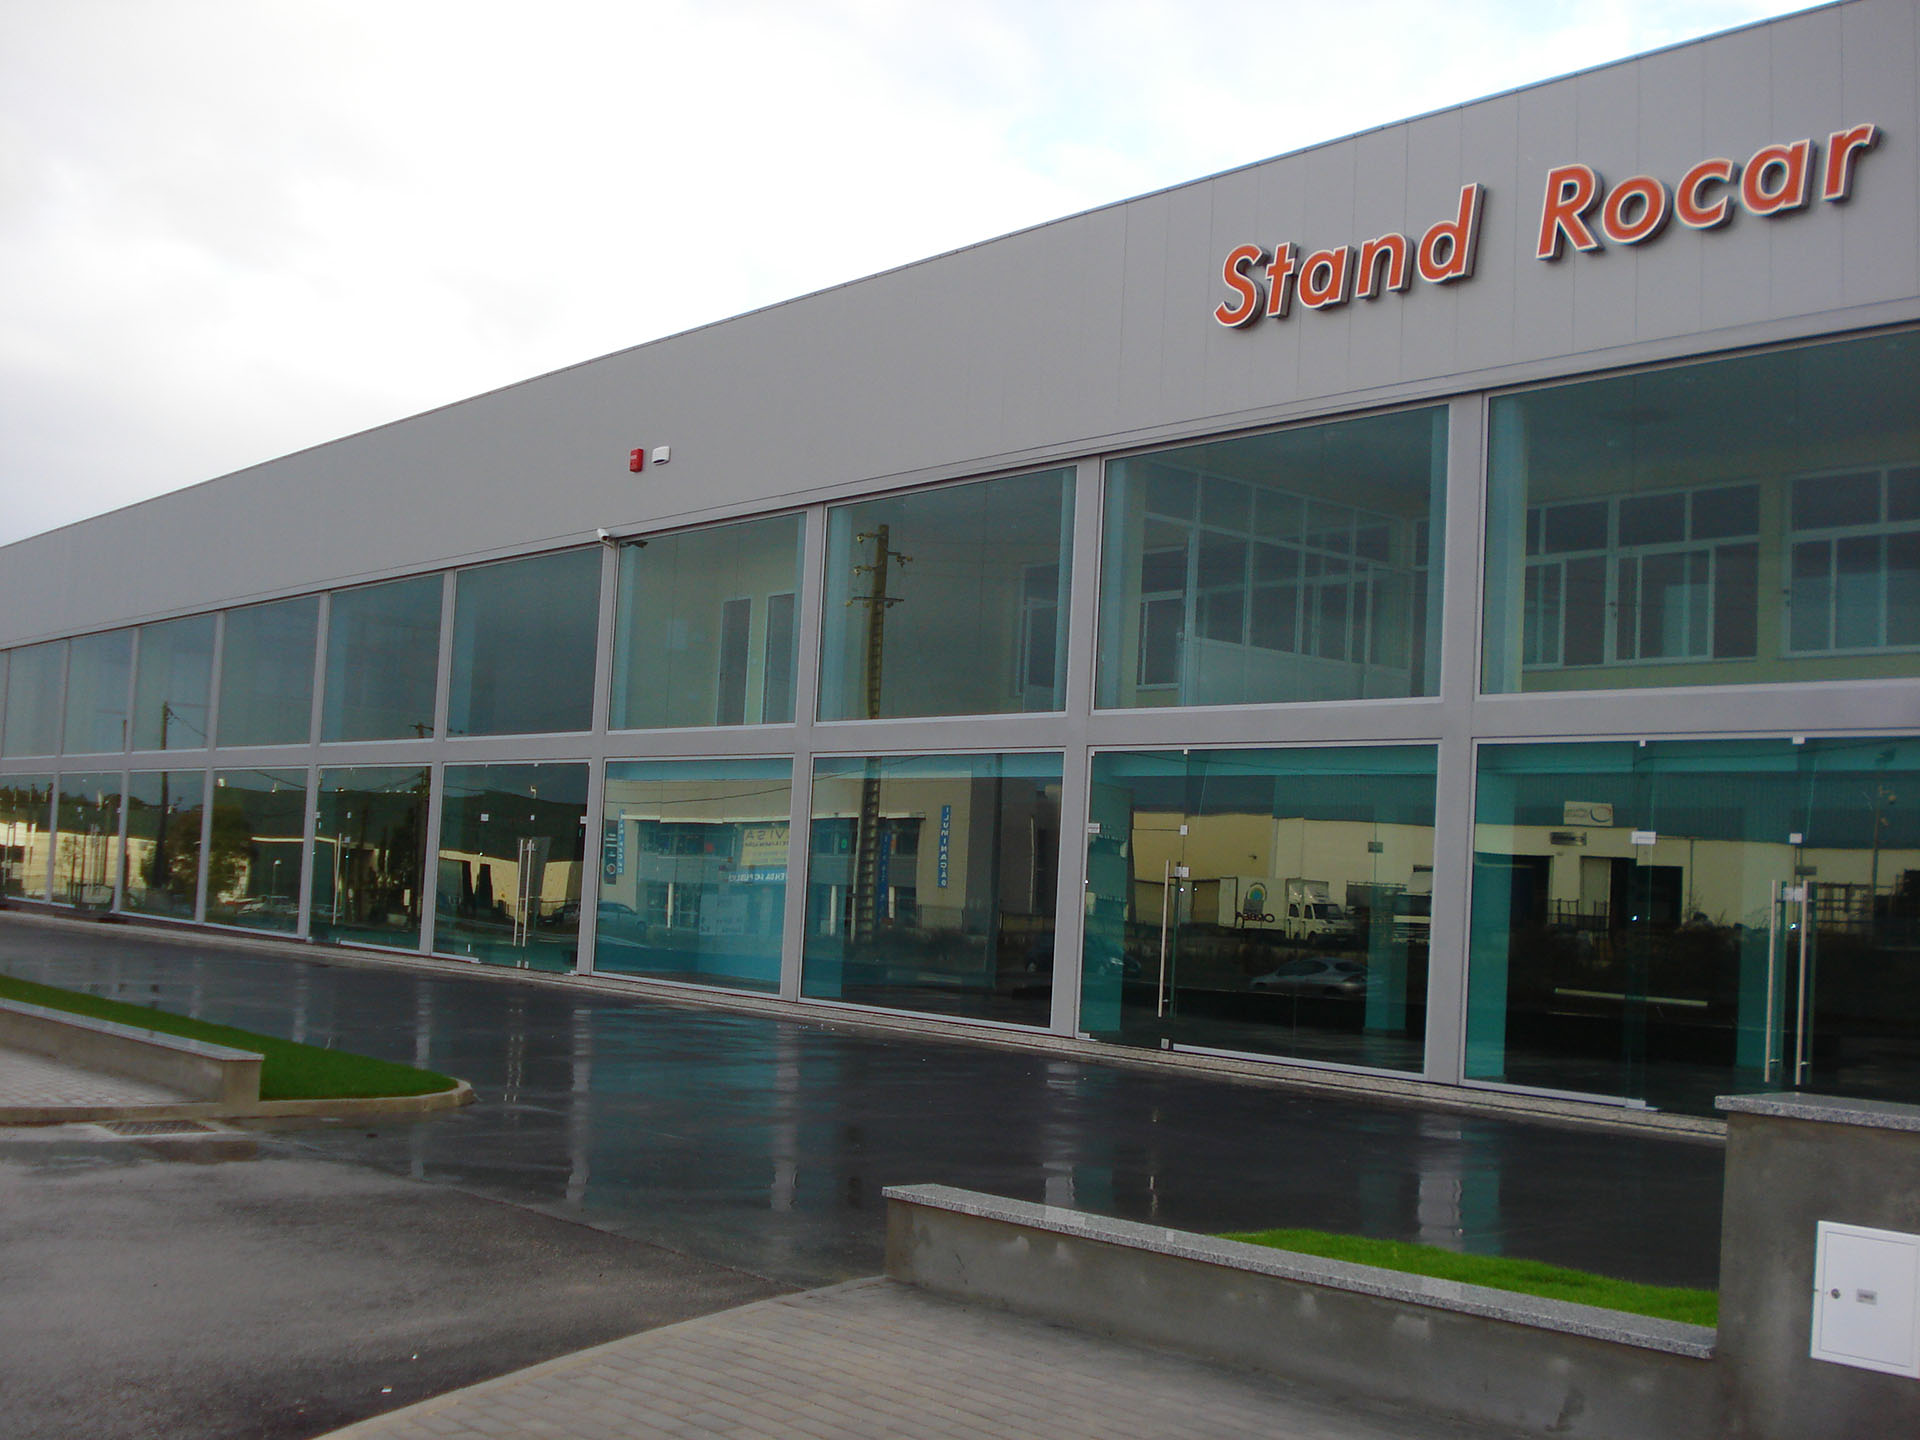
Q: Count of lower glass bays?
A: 10